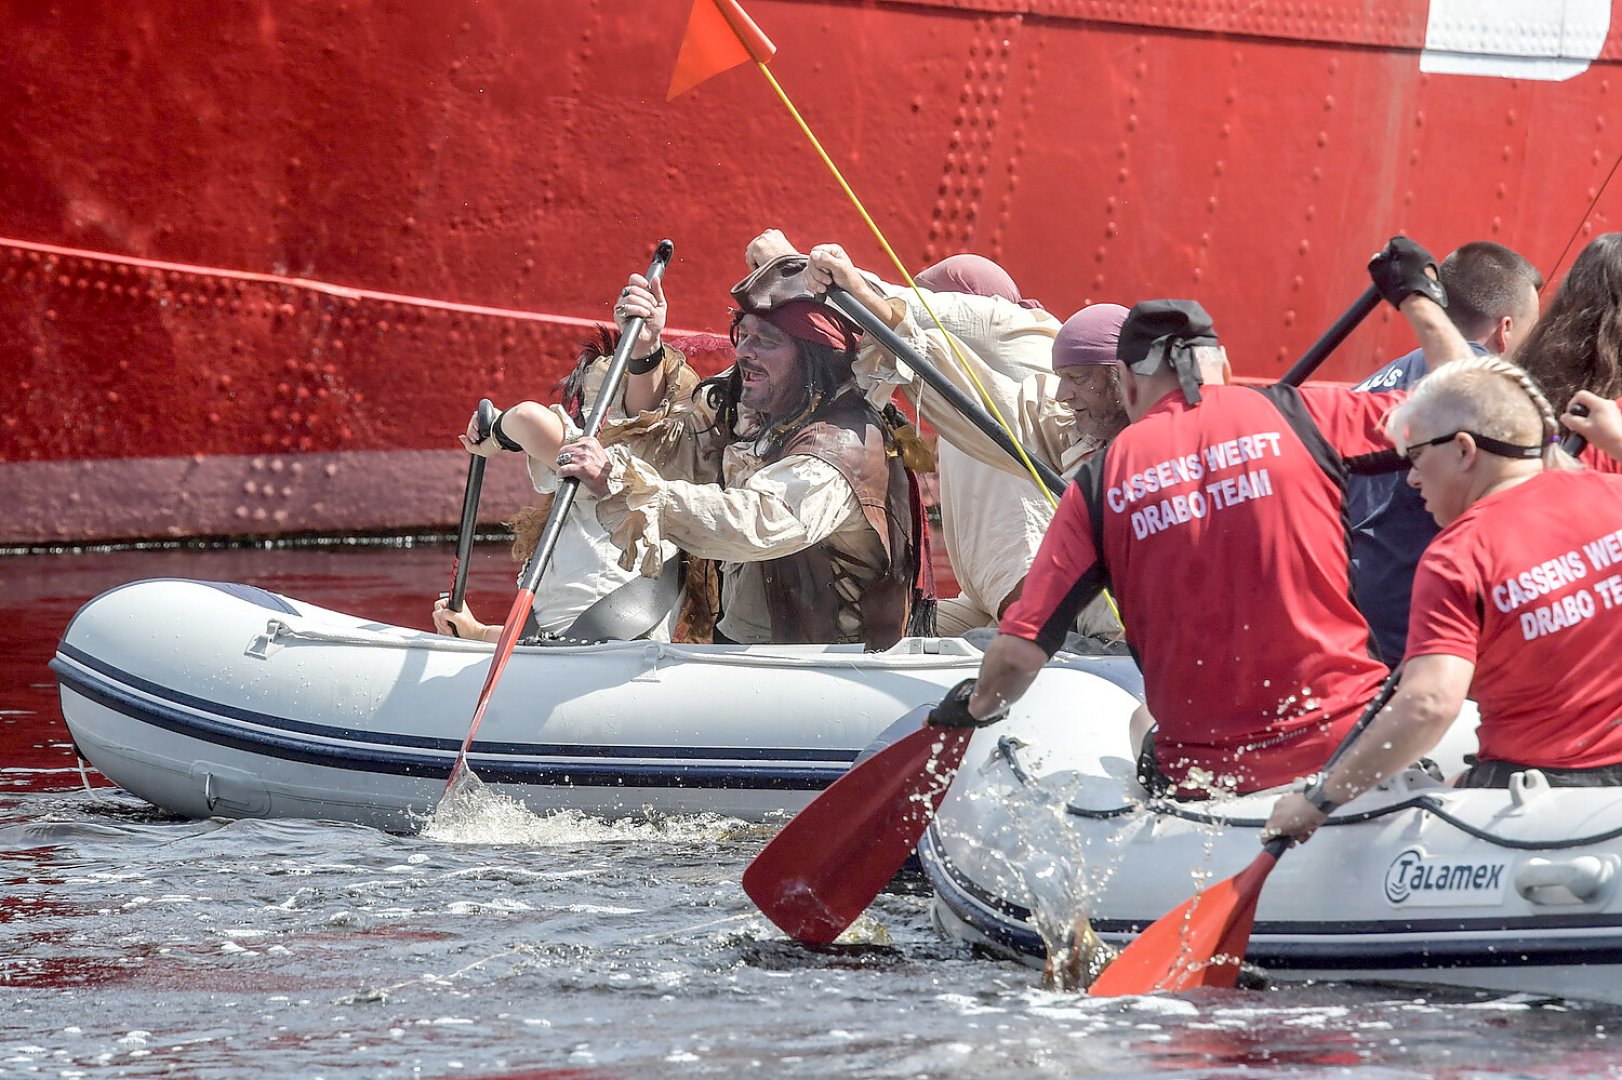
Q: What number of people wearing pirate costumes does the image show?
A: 4